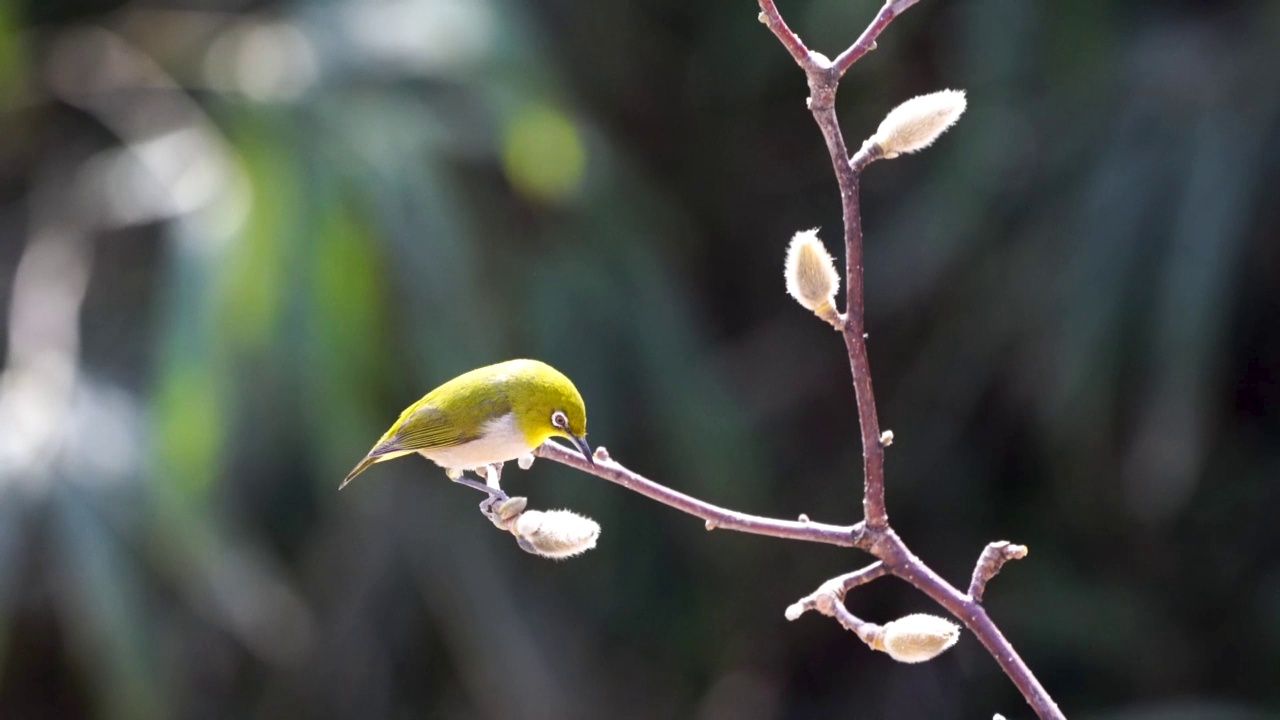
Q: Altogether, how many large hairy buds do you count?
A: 4